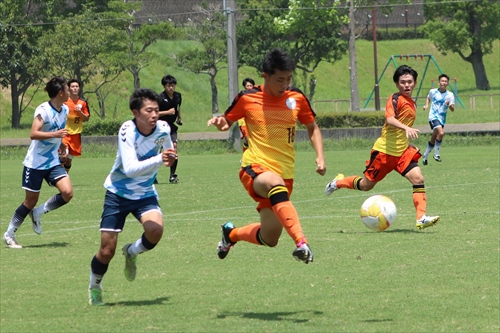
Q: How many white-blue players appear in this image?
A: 3